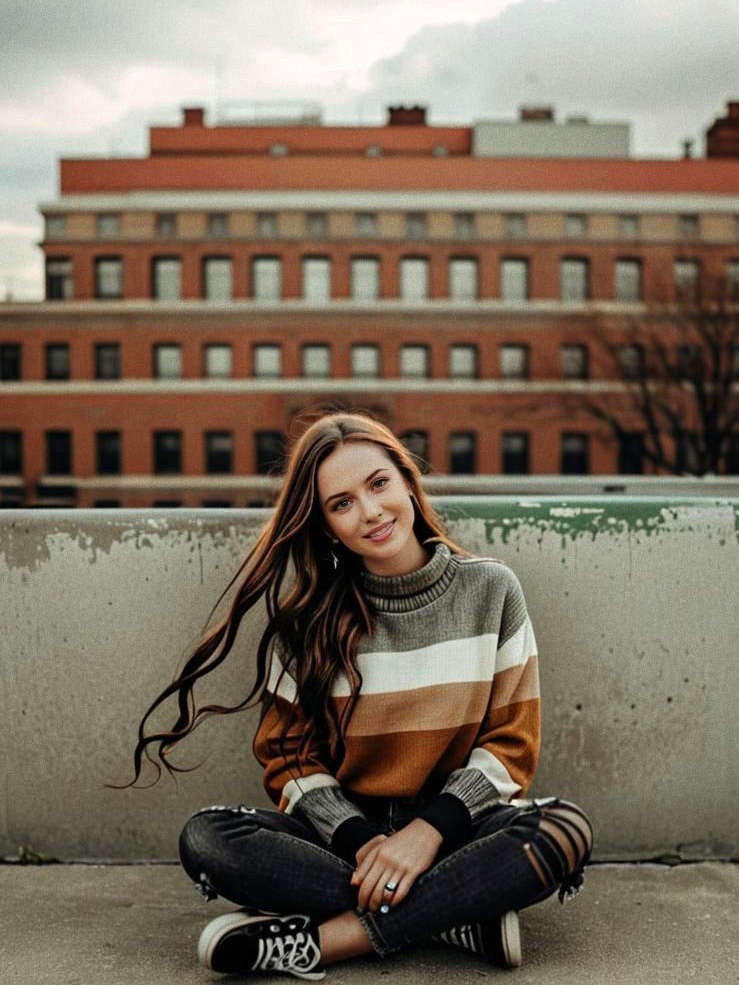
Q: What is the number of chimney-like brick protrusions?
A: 4